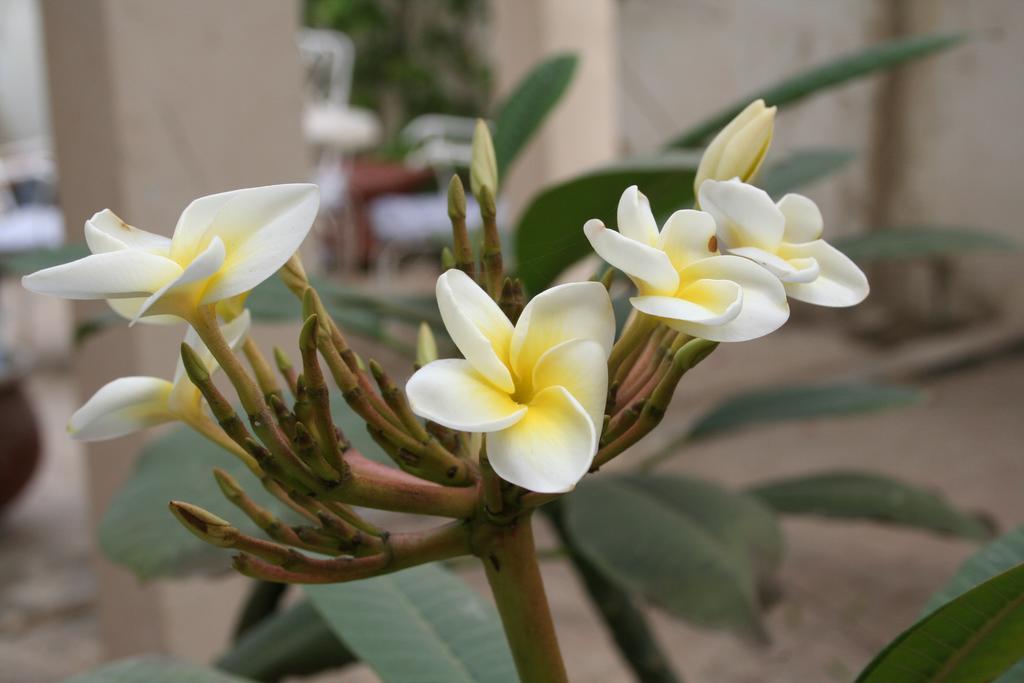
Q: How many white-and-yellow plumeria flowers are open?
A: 5